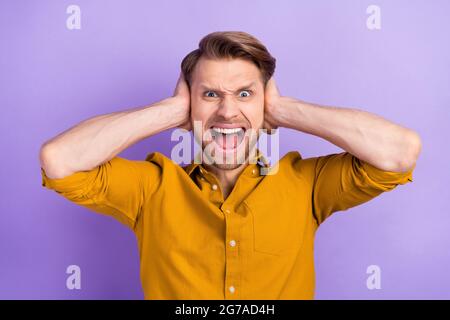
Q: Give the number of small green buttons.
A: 0